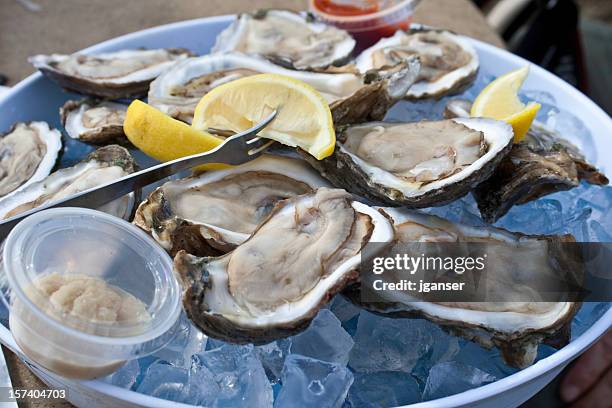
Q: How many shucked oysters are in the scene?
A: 12